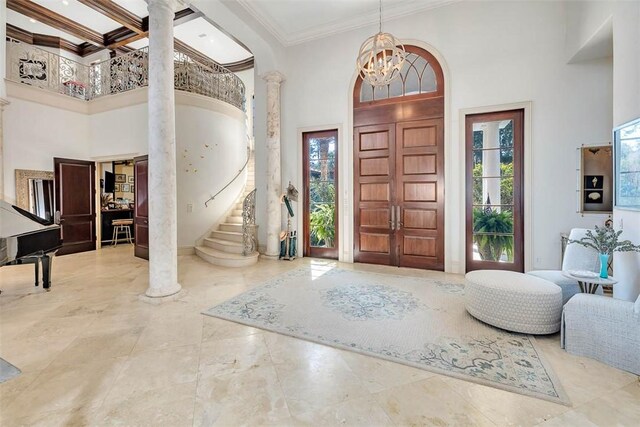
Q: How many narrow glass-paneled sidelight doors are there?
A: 2